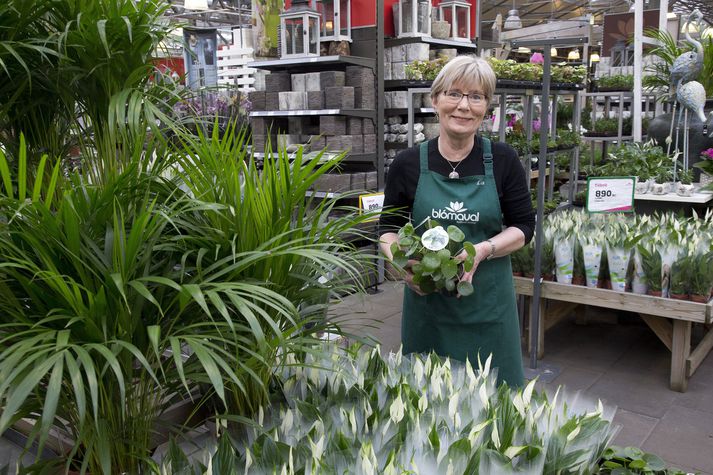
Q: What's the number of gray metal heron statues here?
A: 2